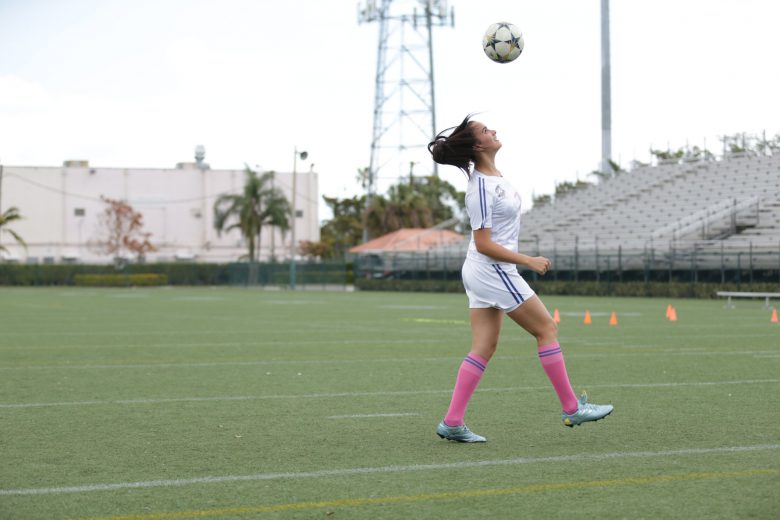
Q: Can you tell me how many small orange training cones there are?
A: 6